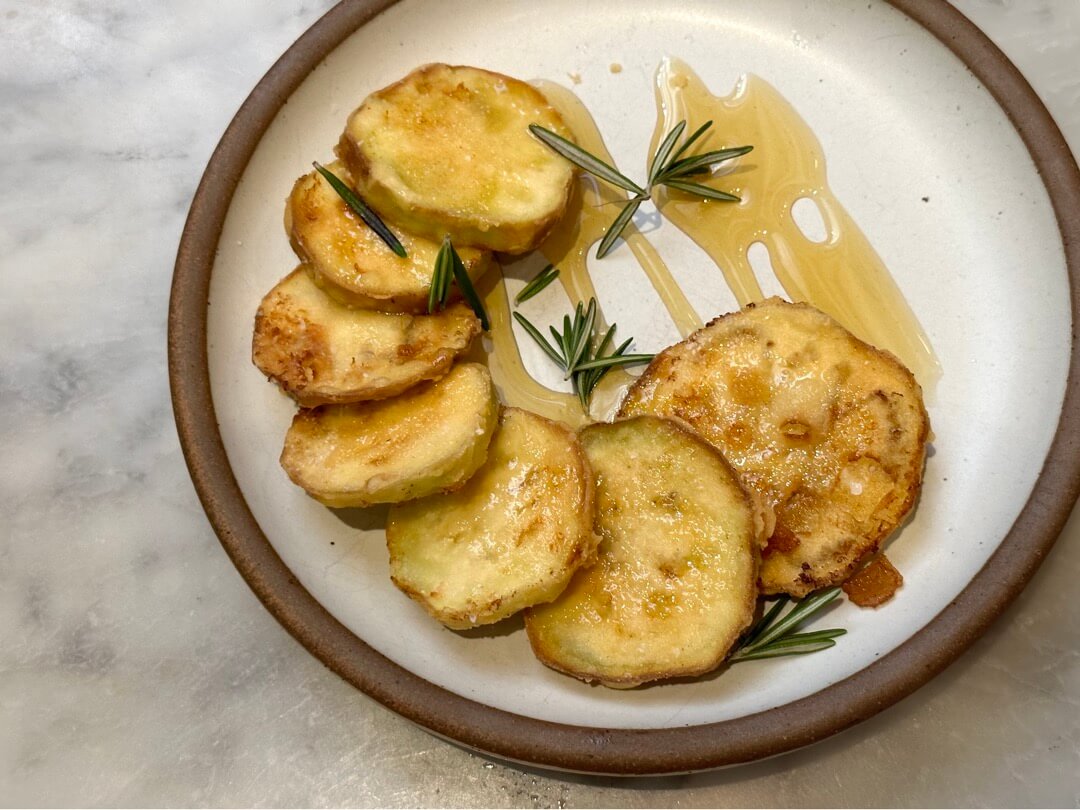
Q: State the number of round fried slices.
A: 7